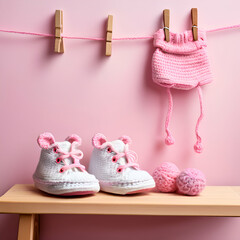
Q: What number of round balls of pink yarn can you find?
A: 2